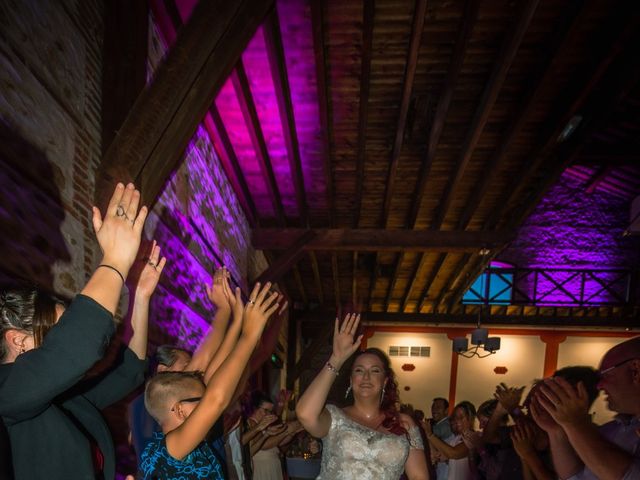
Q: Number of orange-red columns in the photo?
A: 3